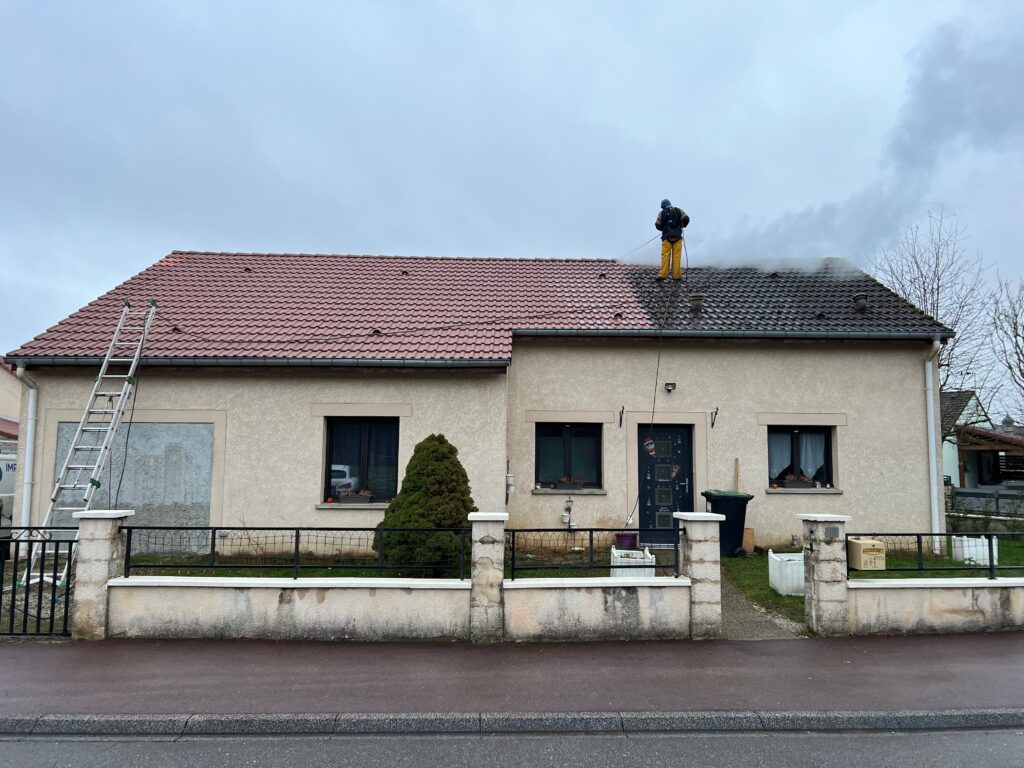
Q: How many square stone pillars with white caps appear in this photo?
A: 4